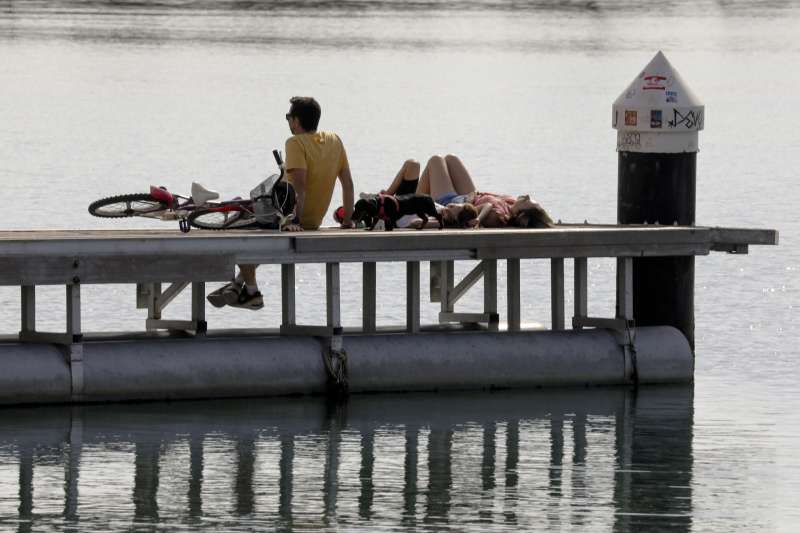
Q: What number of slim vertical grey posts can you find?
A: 14